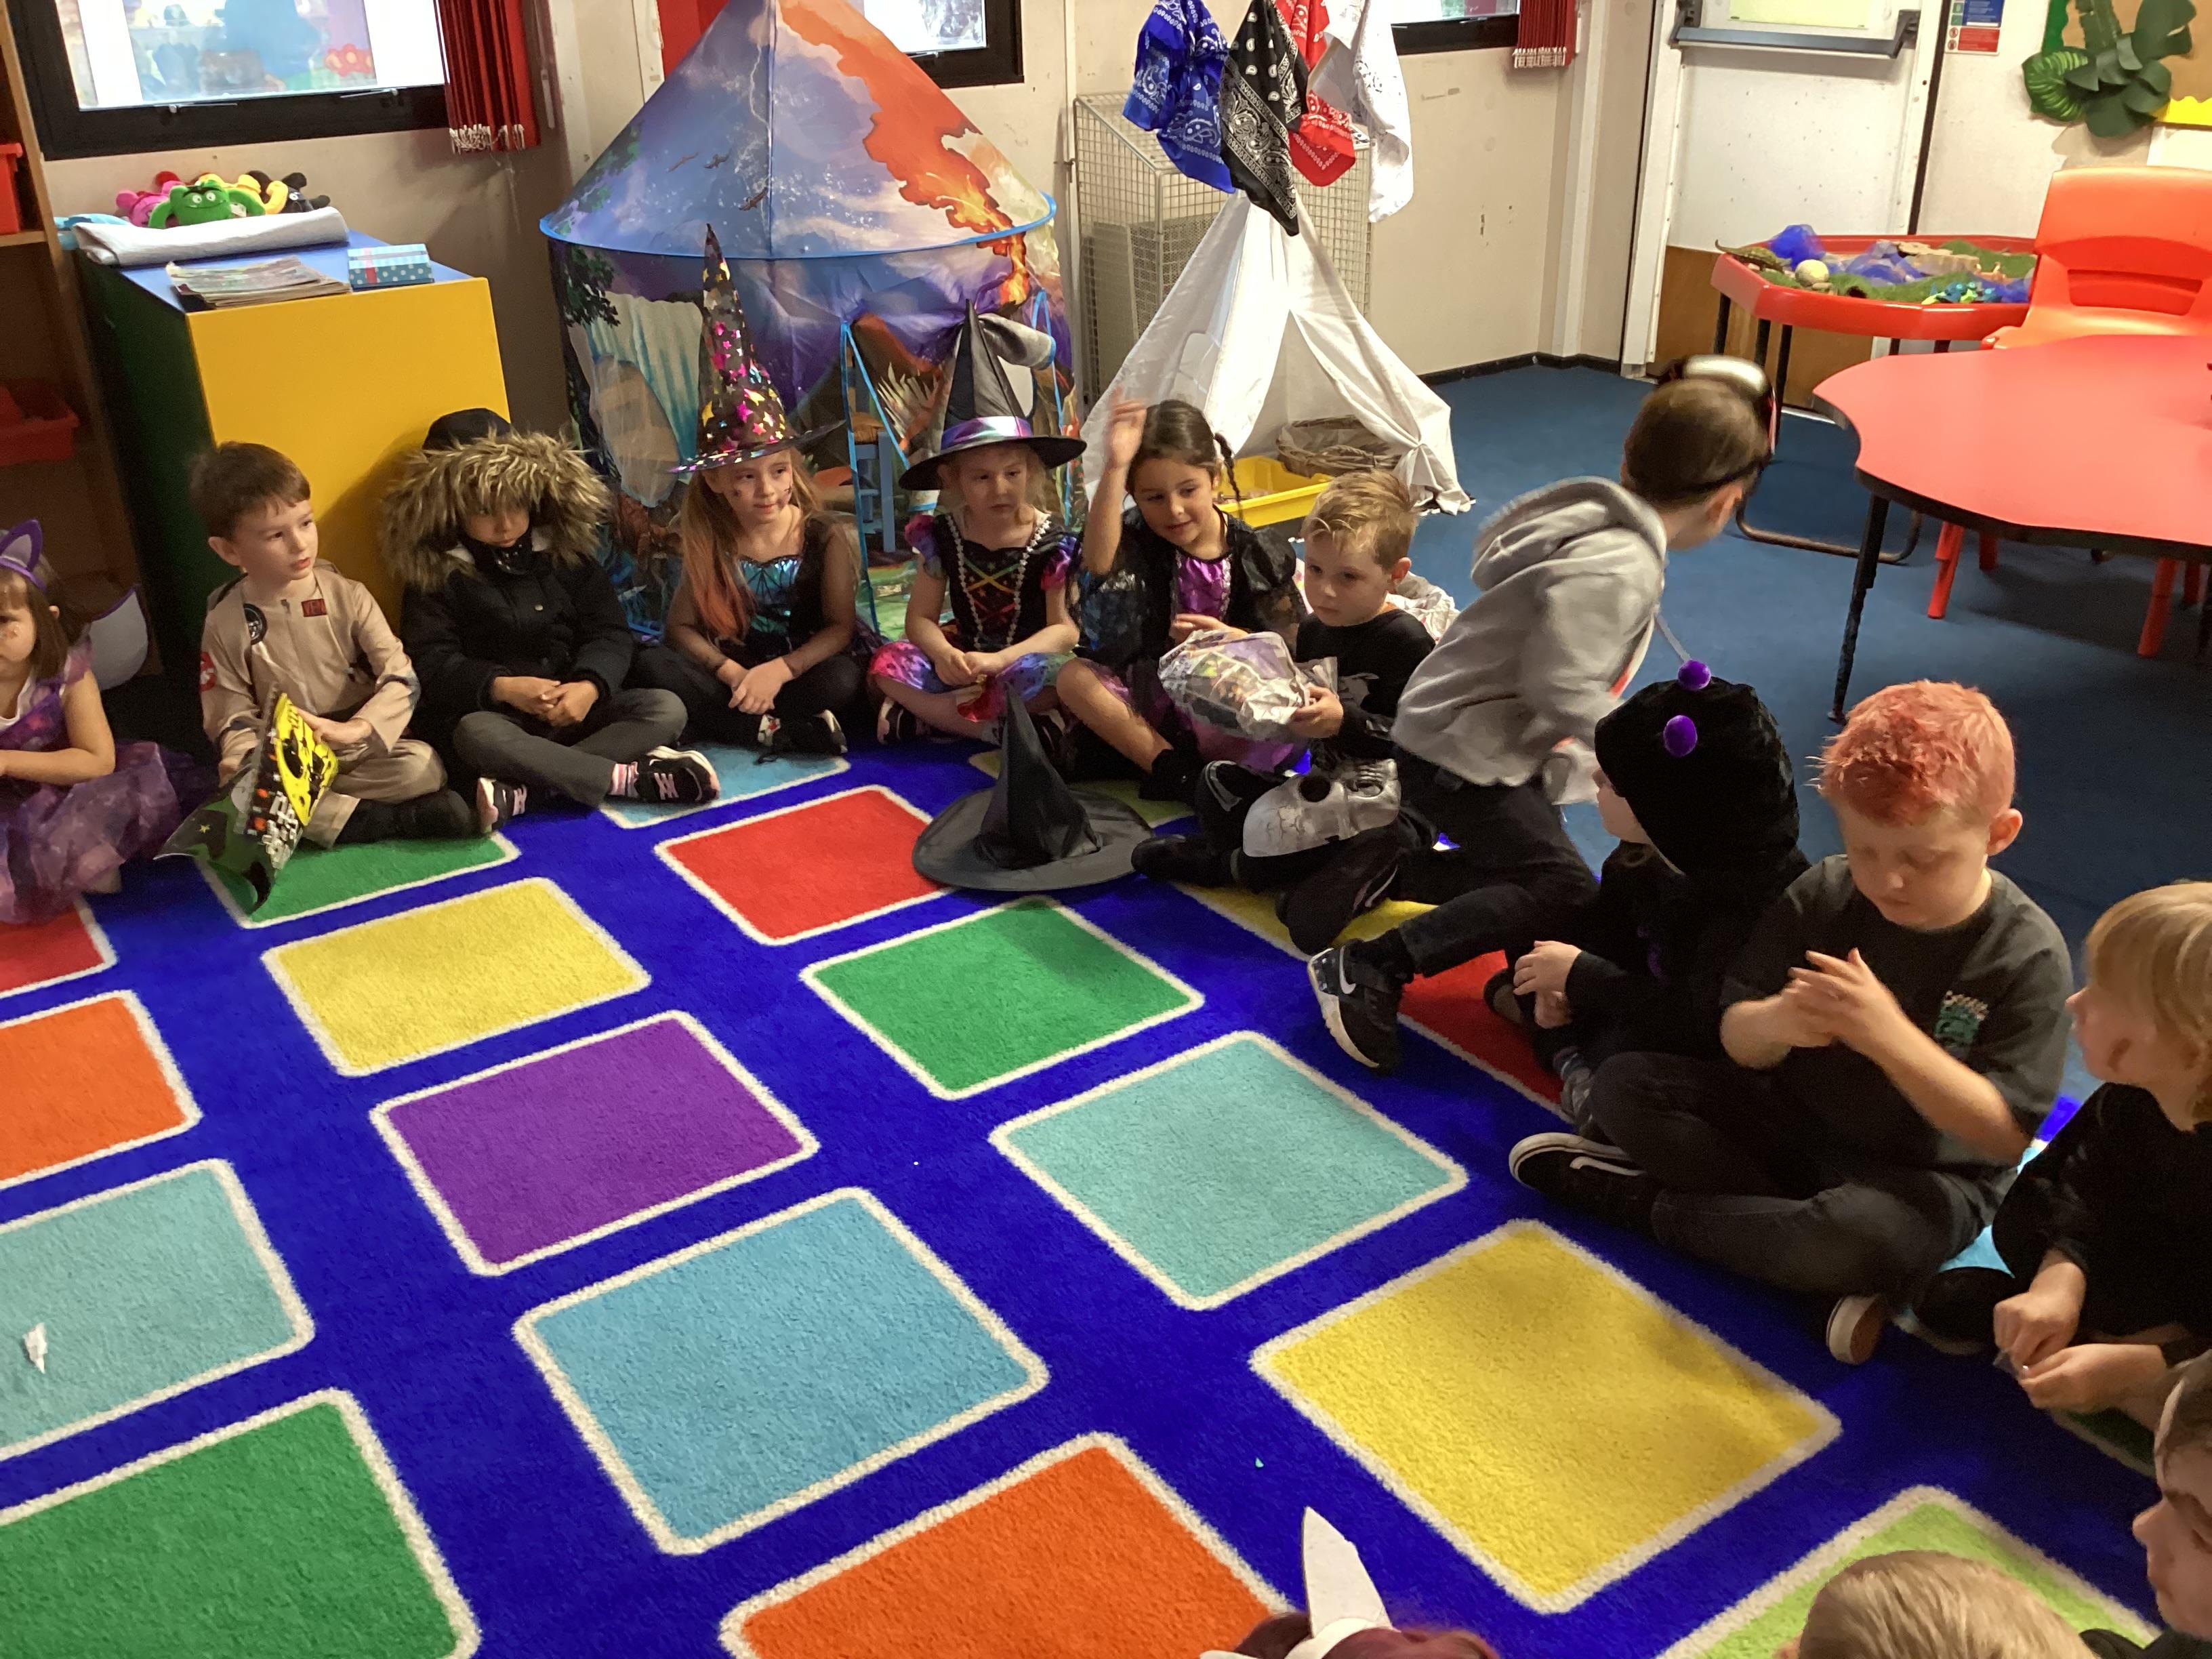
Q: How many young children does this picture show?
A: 14